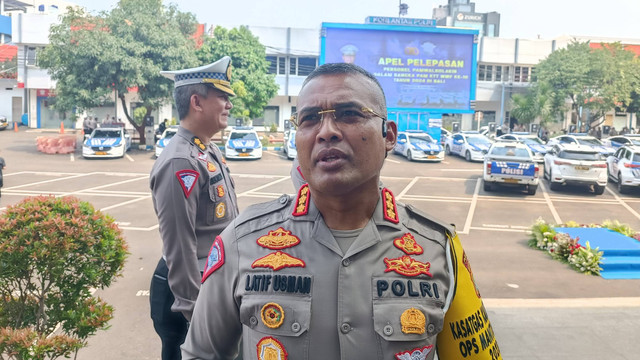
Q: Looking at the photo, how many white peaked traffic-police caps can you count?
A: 1